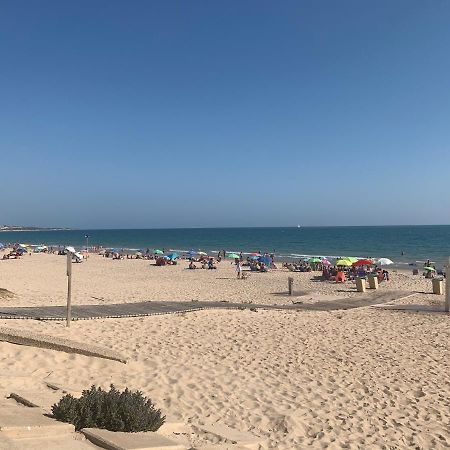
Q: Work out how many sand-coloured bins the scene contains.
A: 3